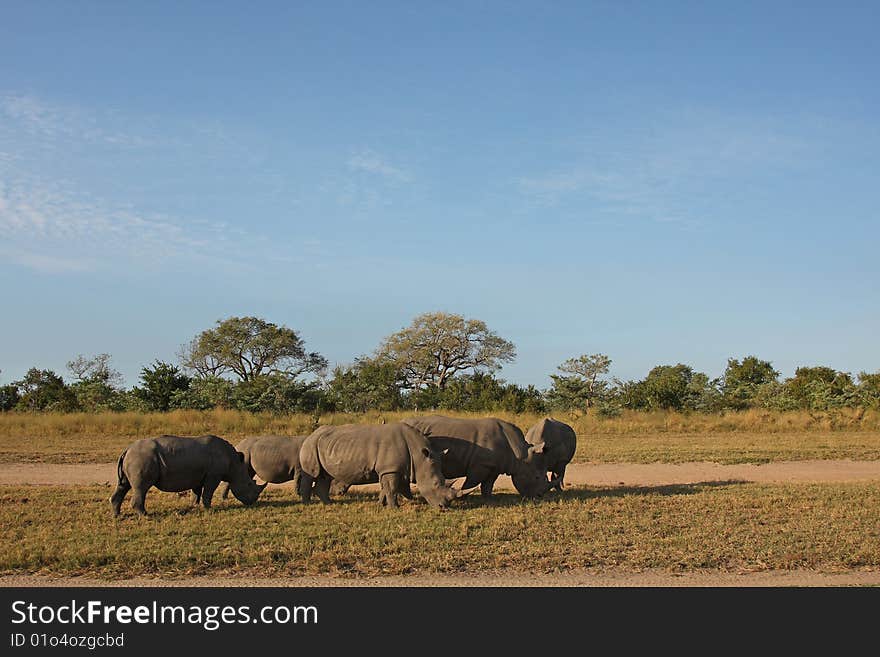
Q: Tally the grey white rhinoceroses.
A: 5